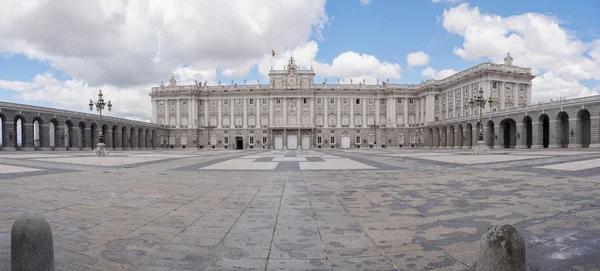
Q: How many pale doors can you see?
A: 4